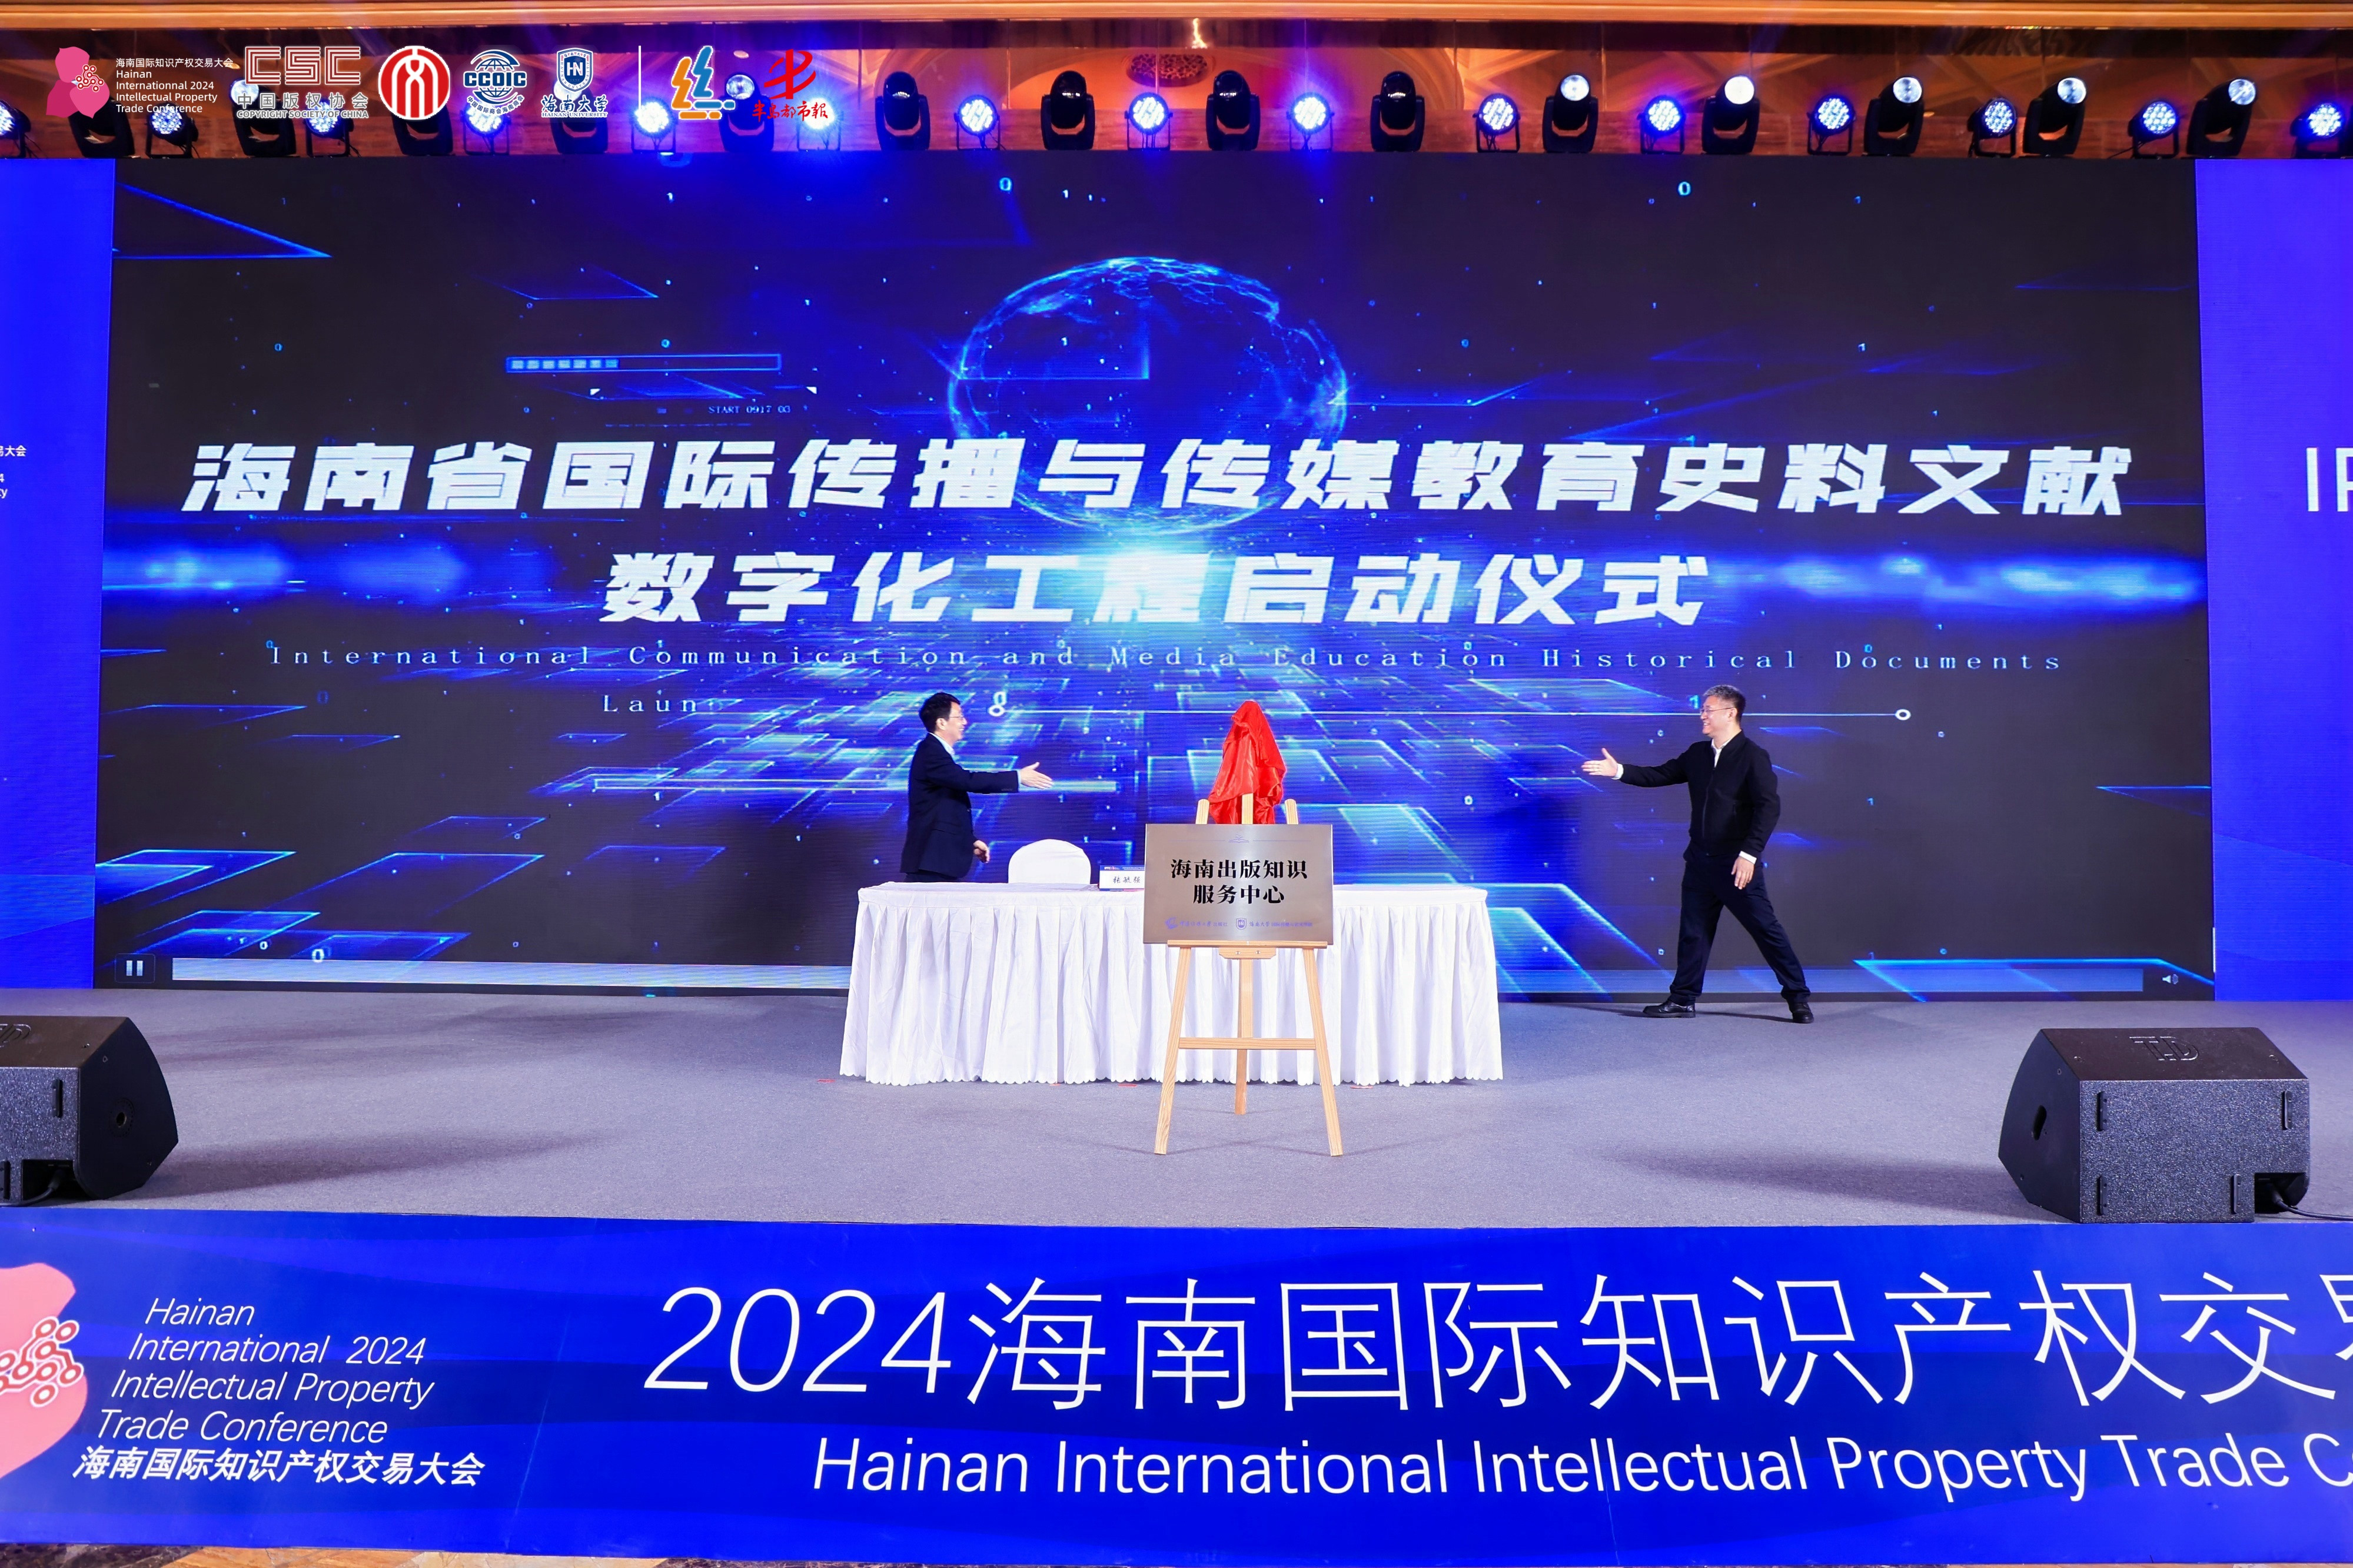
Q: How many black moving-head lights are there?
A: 14